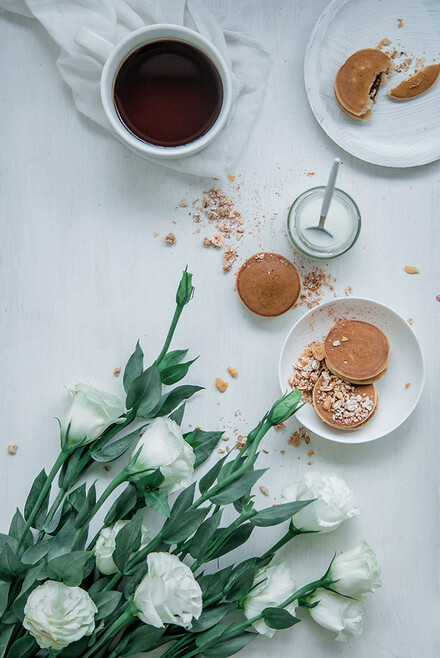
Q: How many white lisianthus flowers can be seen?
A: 9